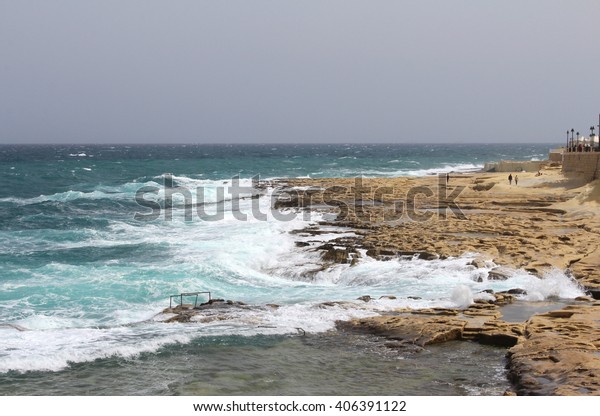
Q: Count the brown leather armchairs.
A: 0